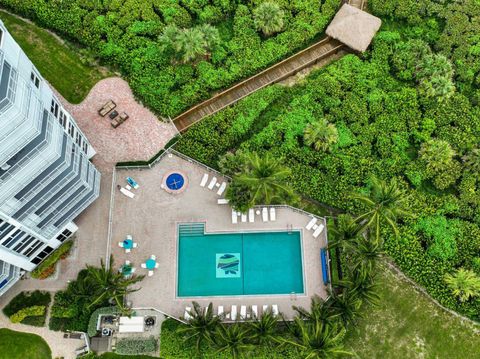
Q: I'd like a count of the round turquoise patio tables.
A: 3